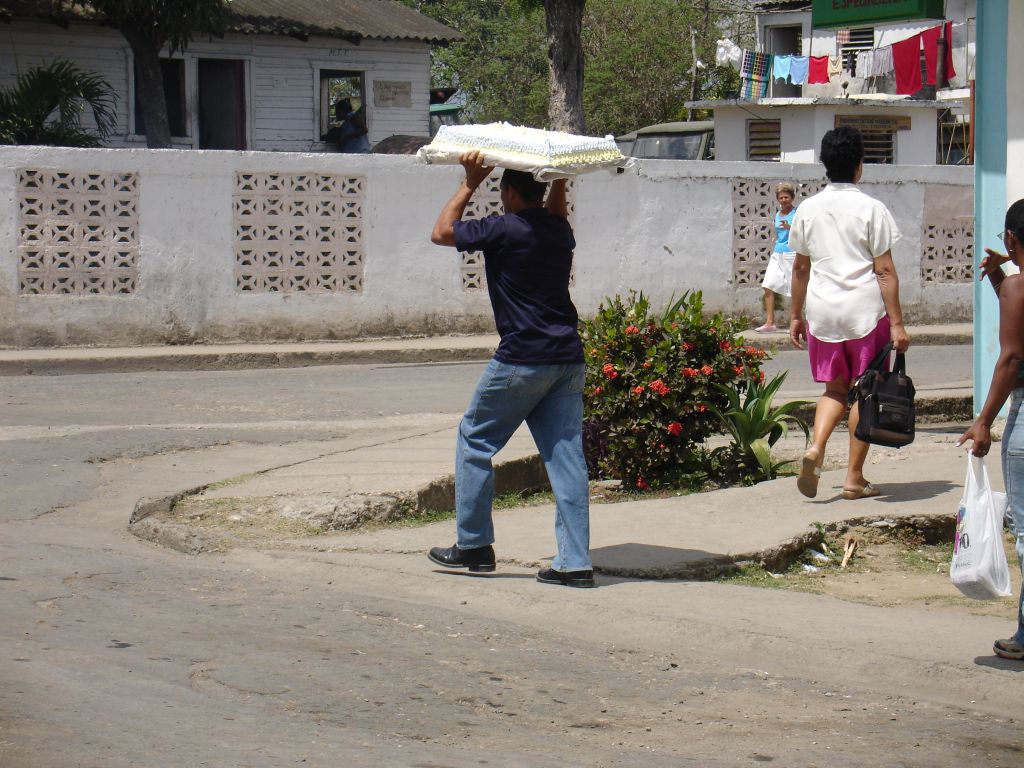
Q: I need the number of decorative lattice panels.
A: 5